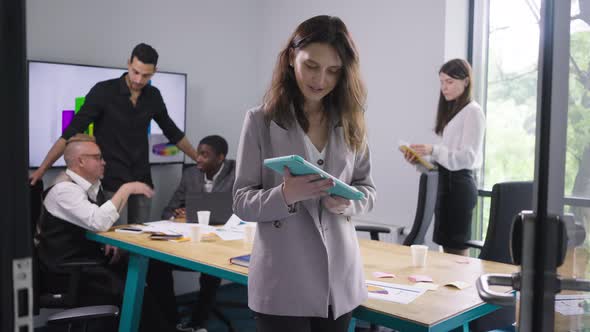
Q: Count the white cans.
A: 4